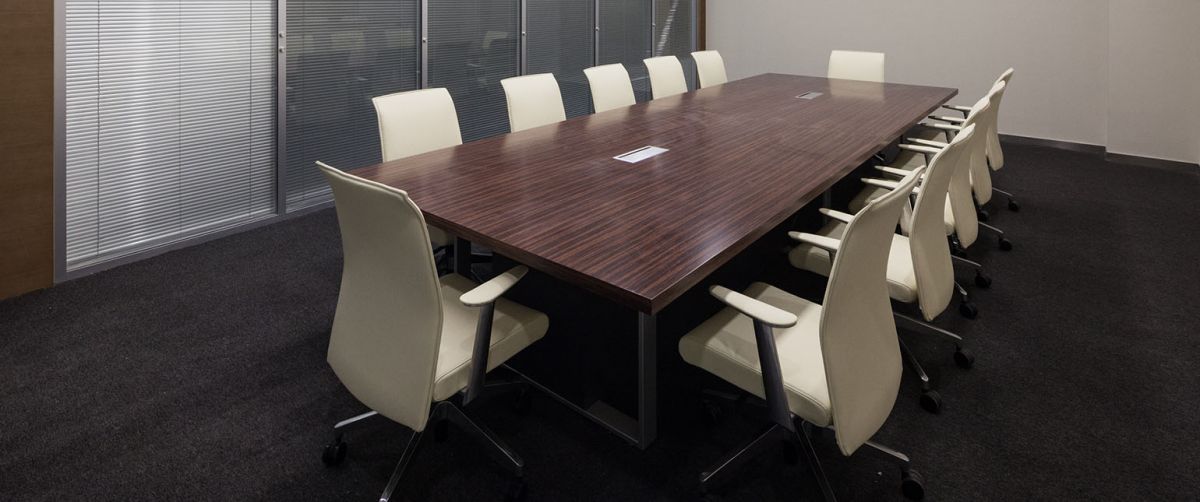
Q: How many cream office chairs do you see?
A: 12